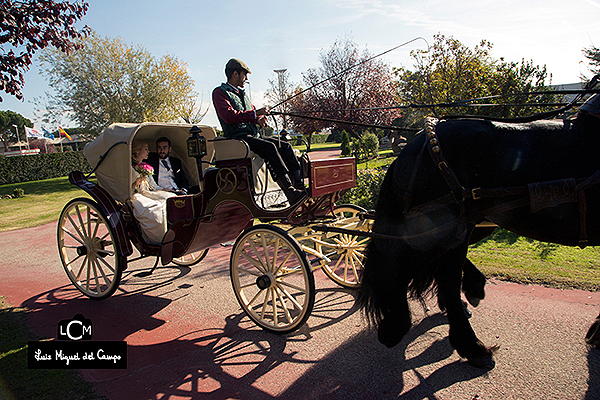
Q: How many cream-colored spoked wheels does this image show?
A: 4